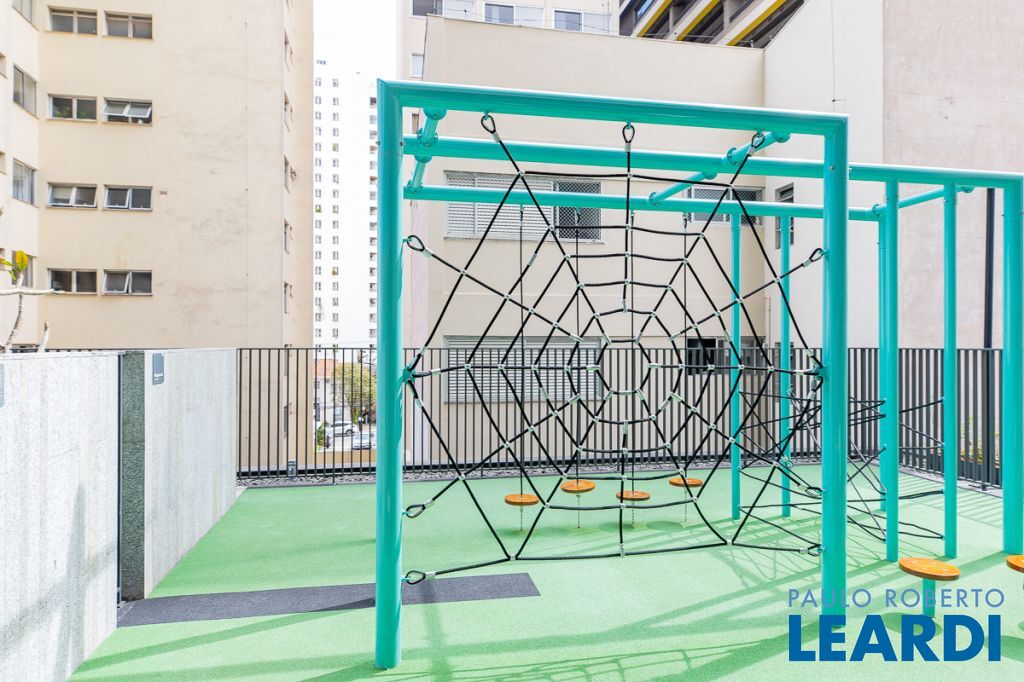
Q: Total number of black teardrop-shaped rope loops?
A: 9